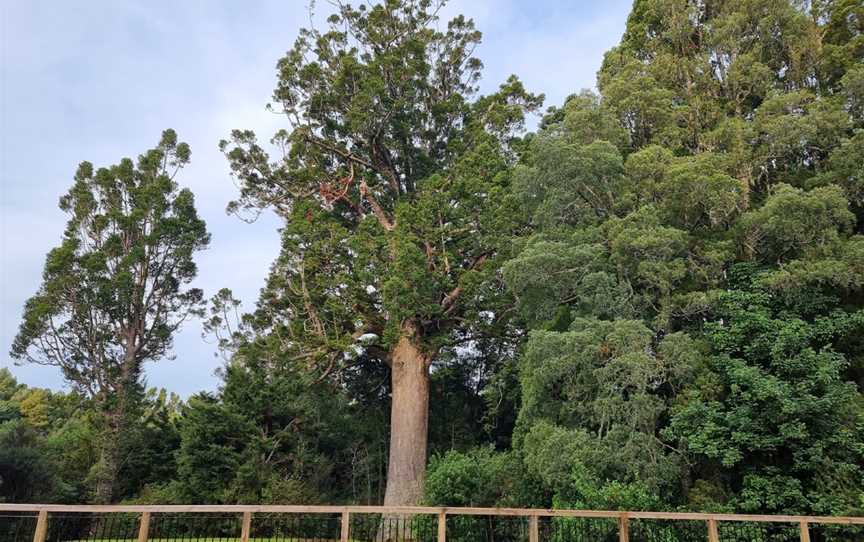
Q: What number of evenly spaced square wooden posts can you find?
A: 9